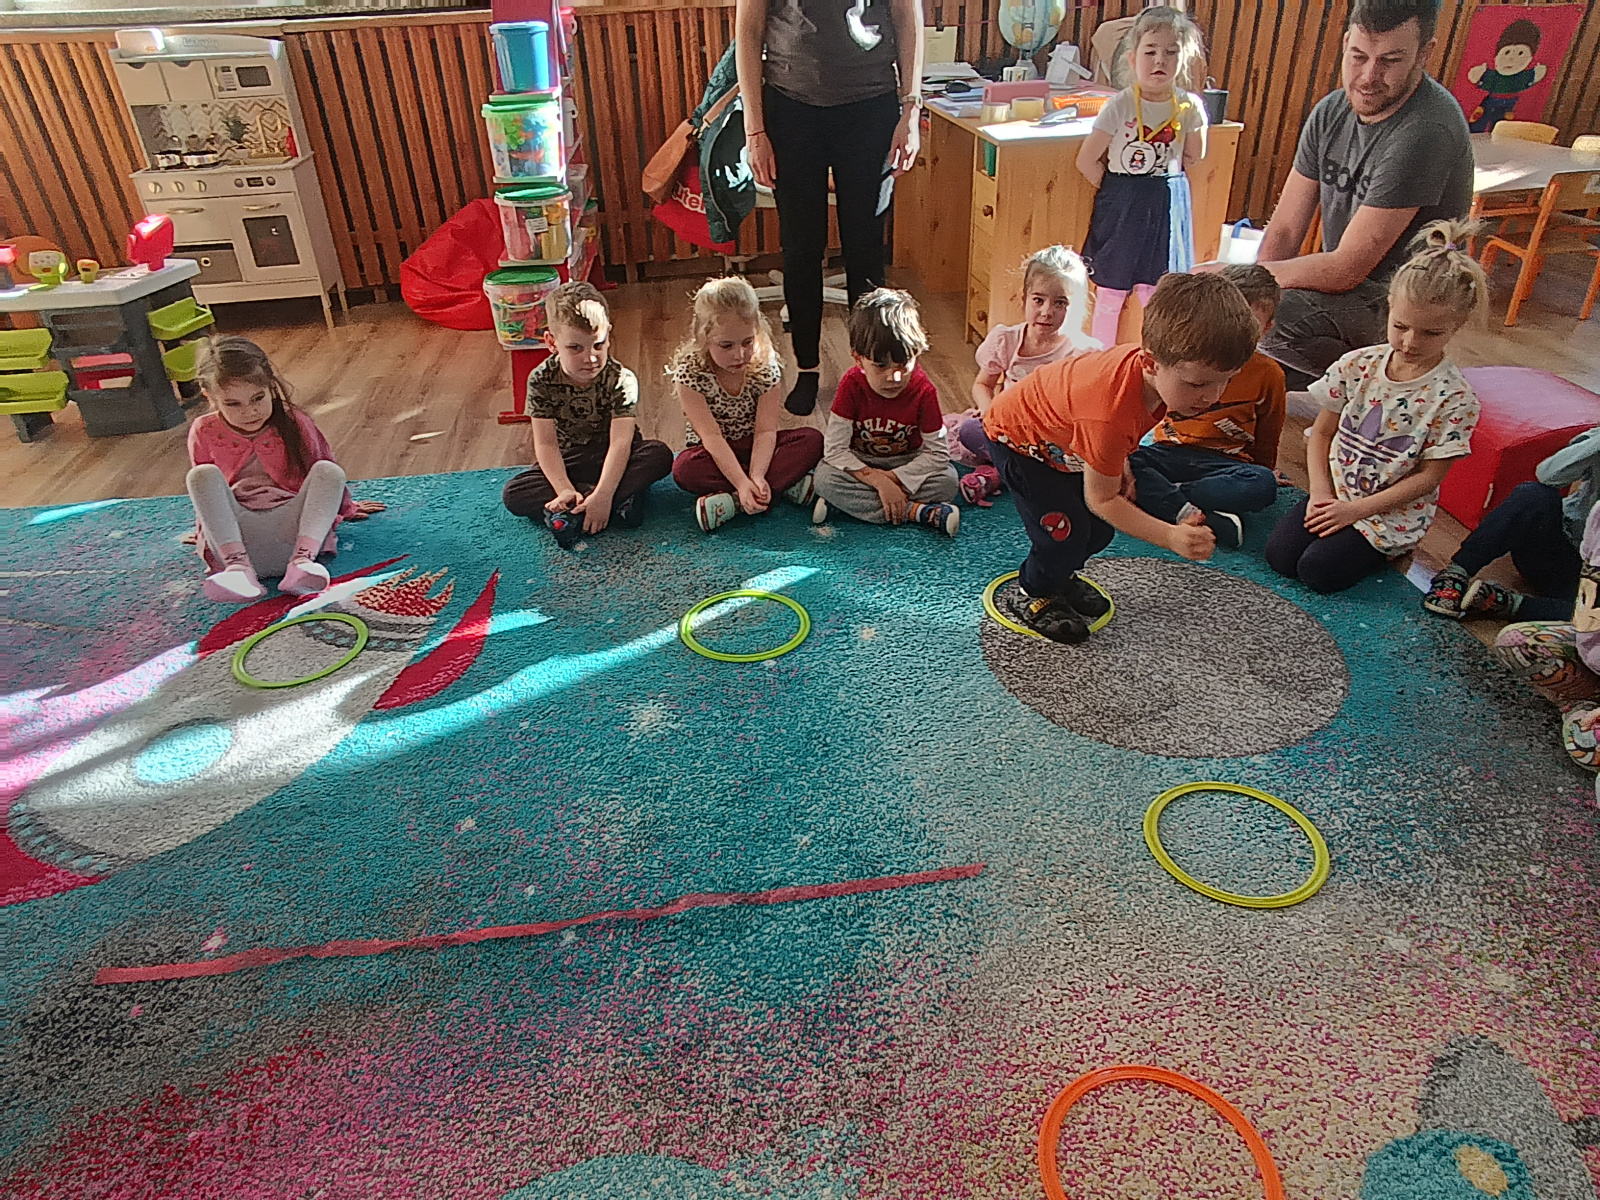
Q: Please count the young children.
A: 11